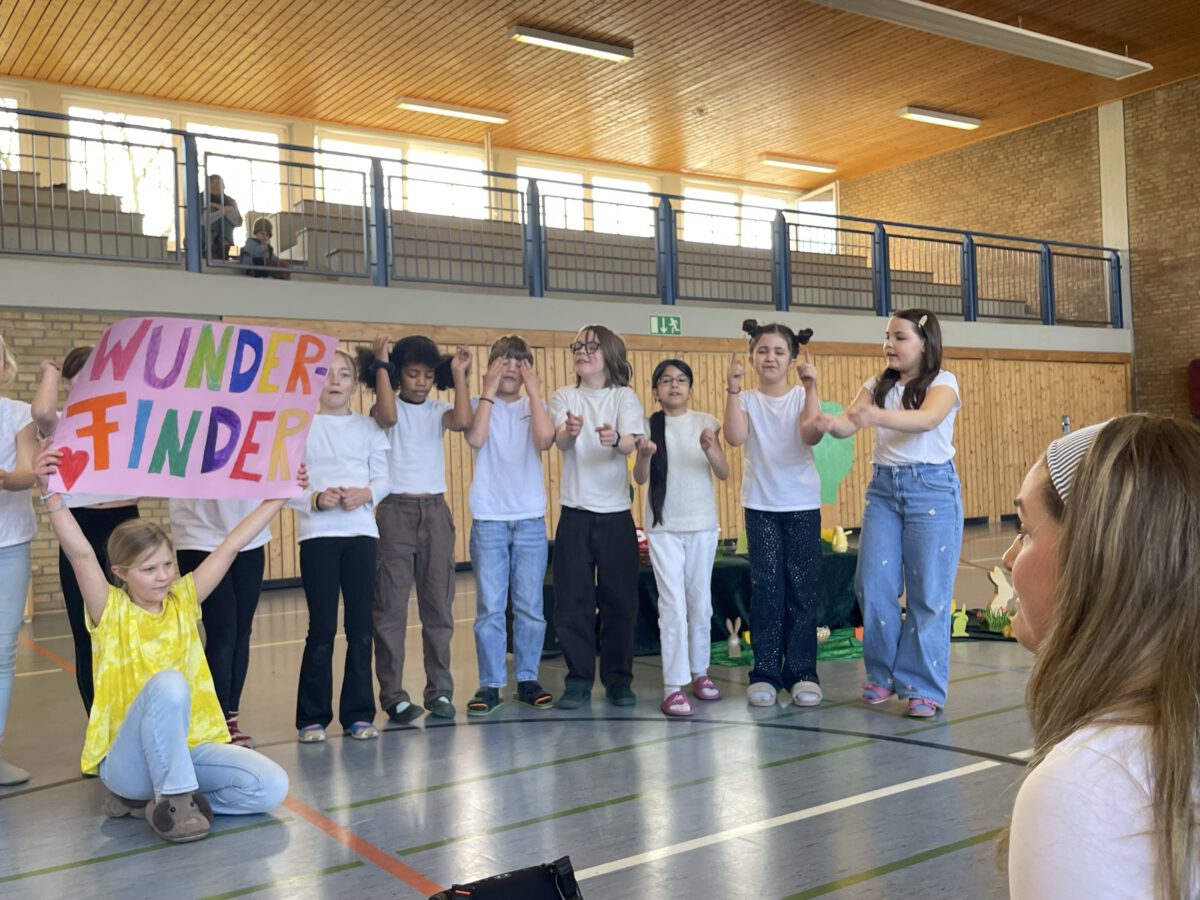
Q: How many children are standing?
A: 10